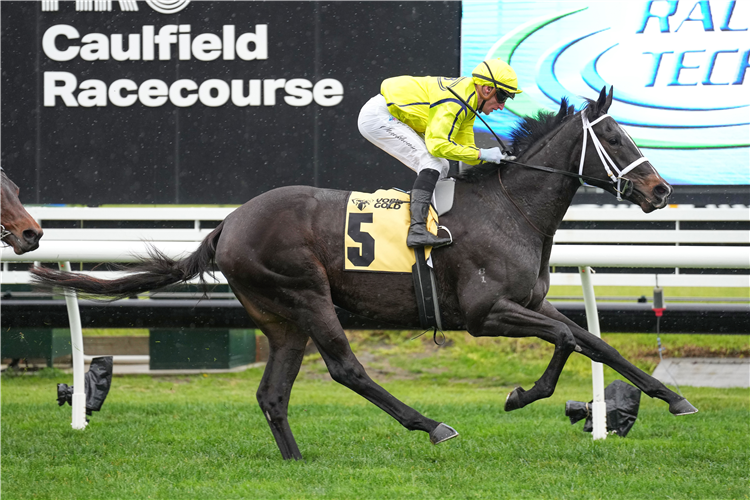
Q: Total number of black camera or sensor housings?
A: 2